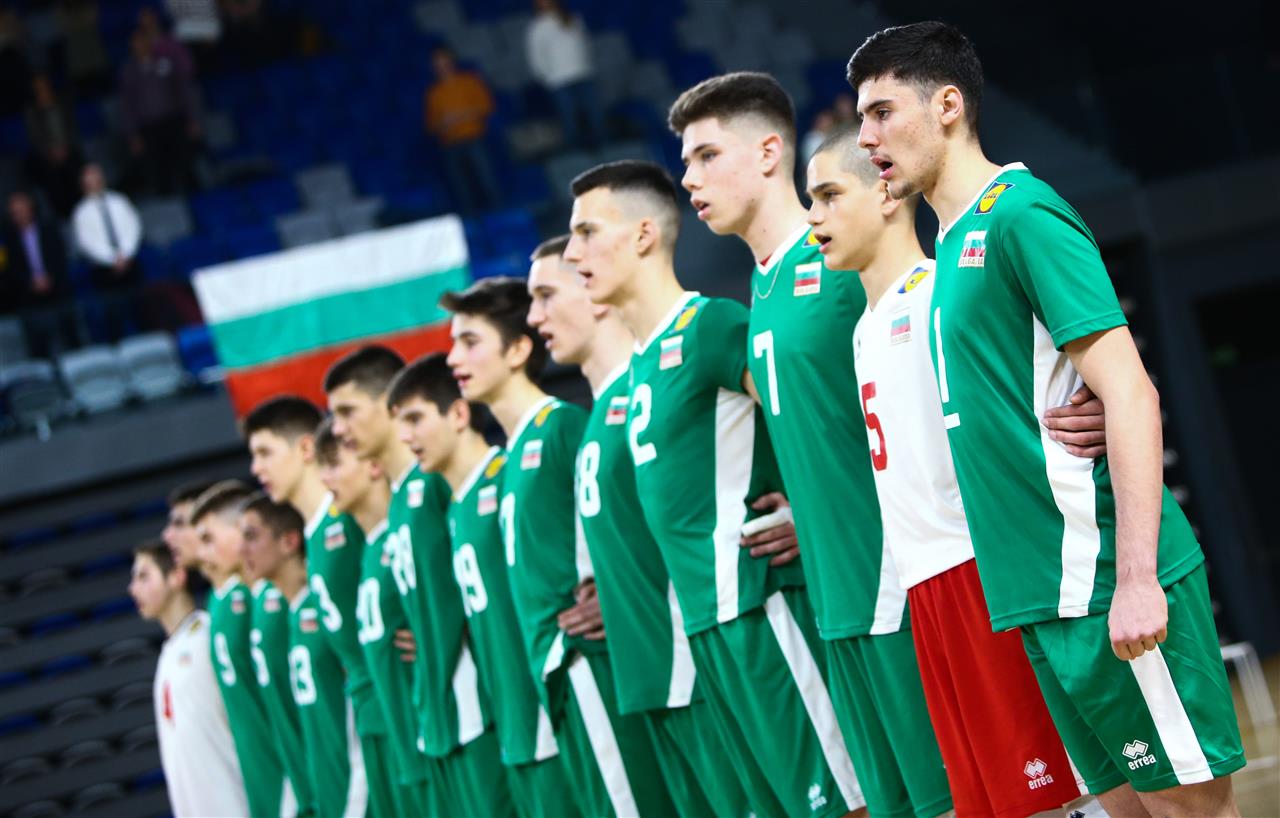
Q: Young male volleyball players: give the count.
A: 14